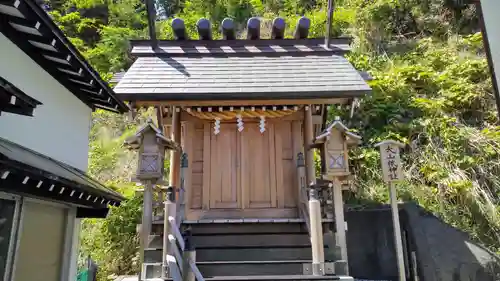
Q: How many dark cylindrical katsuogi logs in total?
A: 6